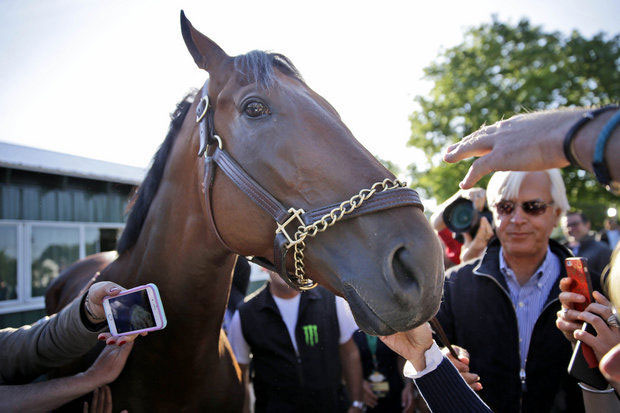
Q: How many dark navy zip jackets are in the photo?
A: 1